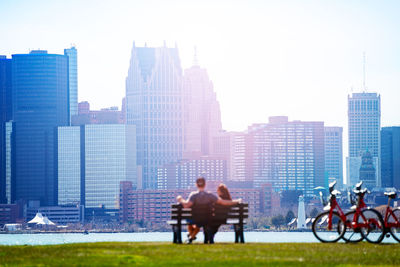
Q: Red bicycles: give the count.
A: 2